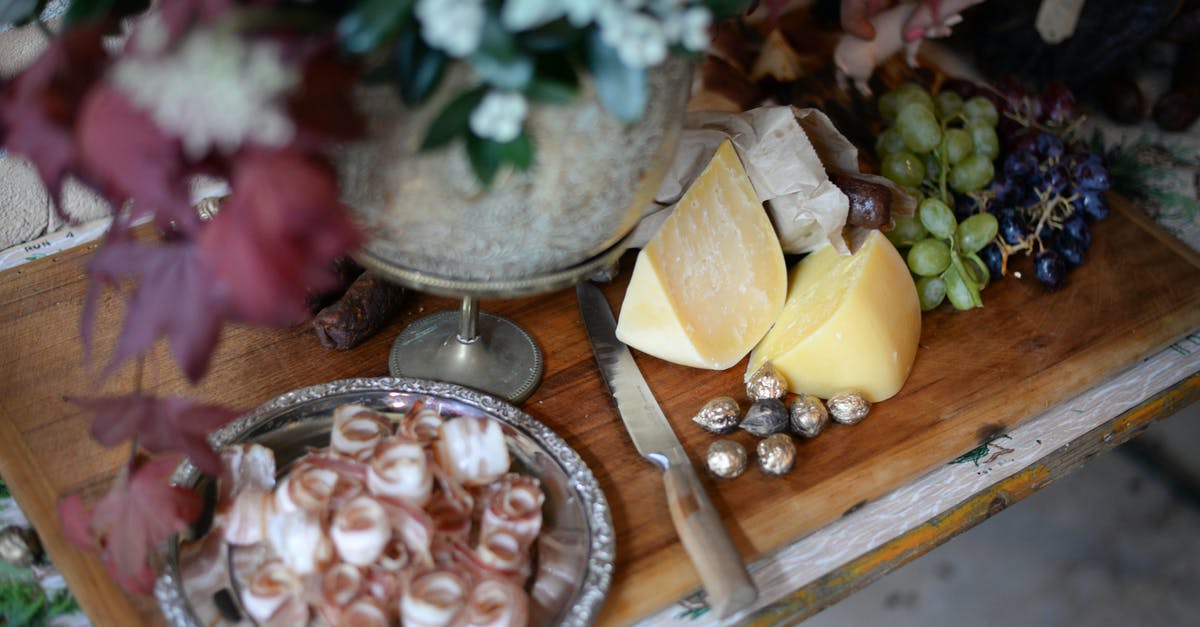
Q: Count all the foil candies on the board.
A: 7